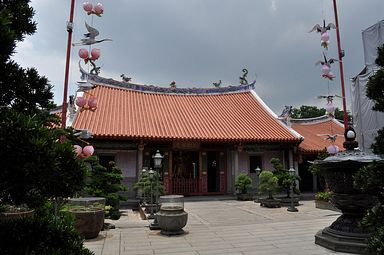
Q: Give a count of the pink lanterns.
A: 12